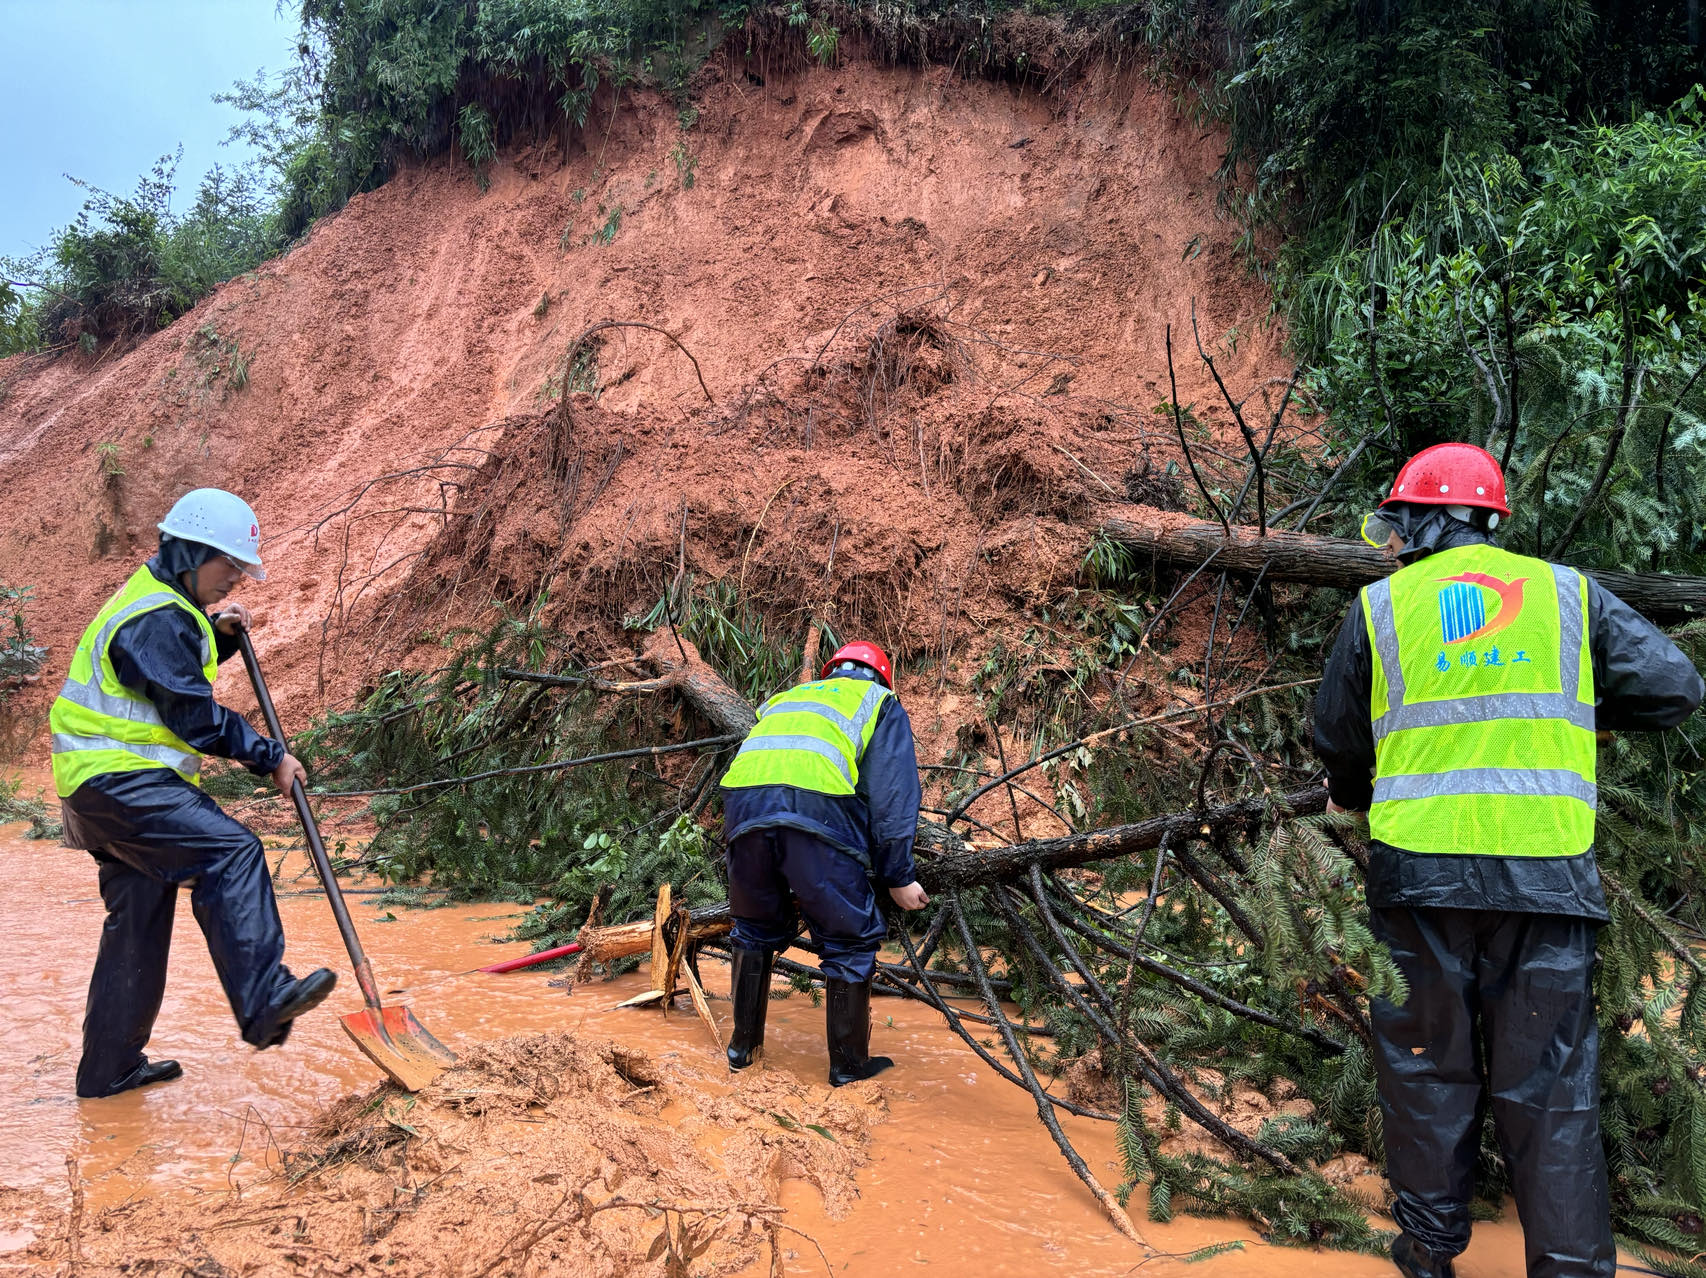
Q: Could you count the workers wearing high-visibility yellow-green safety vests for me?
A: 3